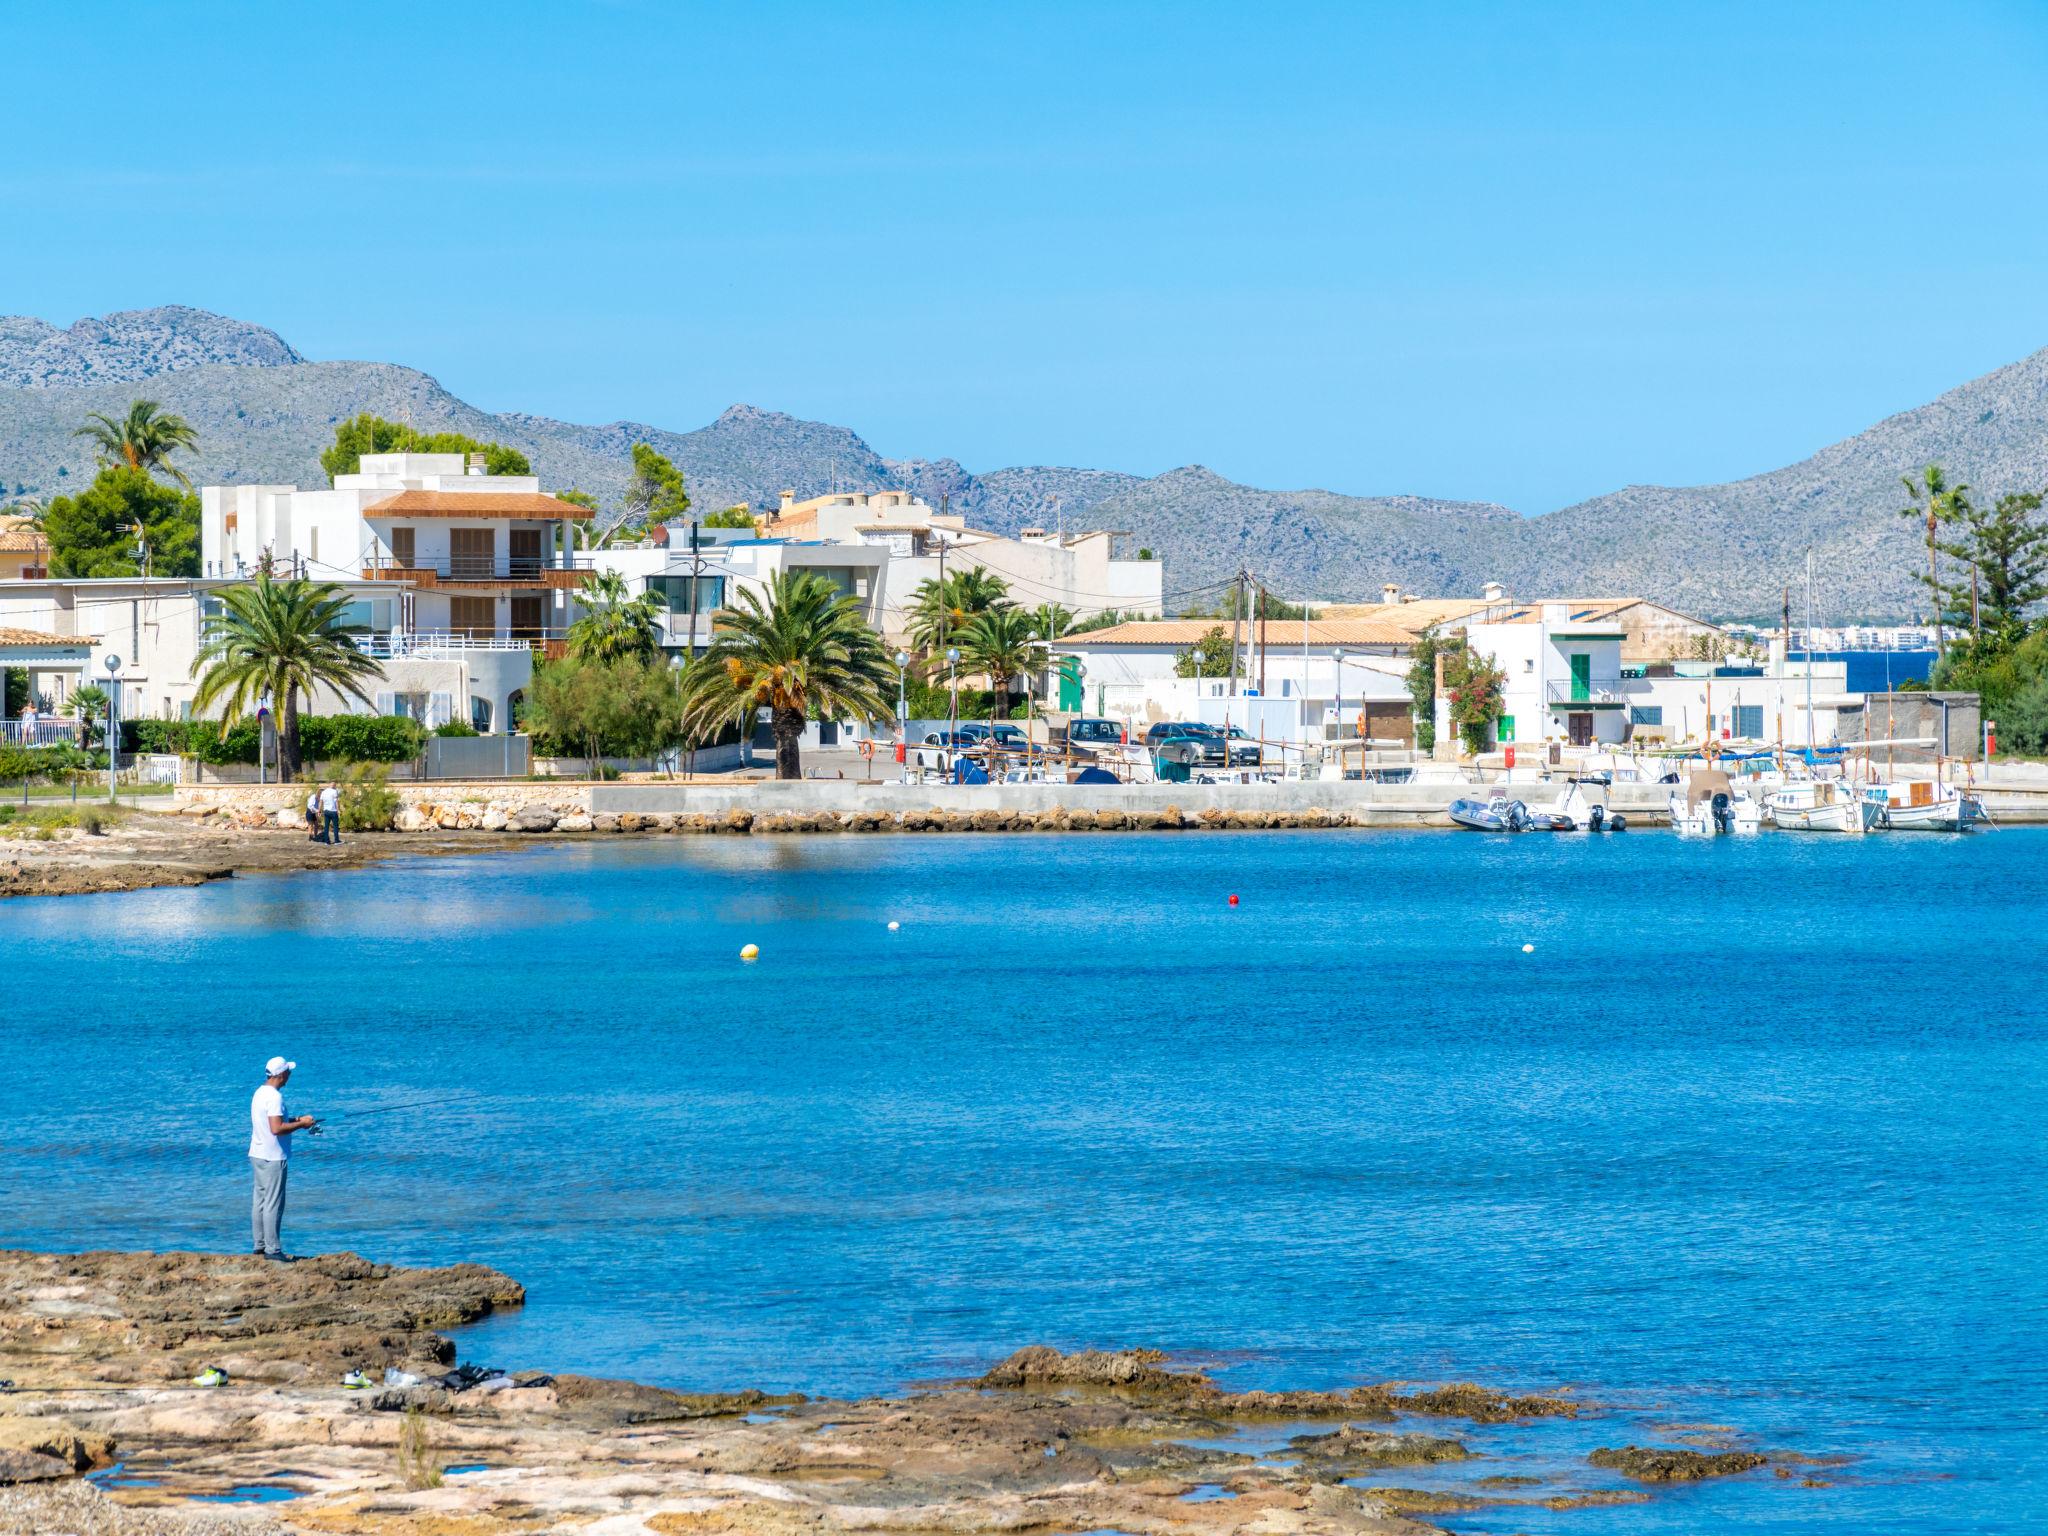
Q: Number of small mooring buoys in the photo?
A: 4